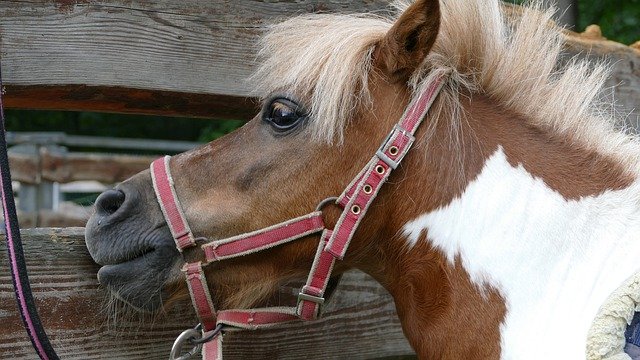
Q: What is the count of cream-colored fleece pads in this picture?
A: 1